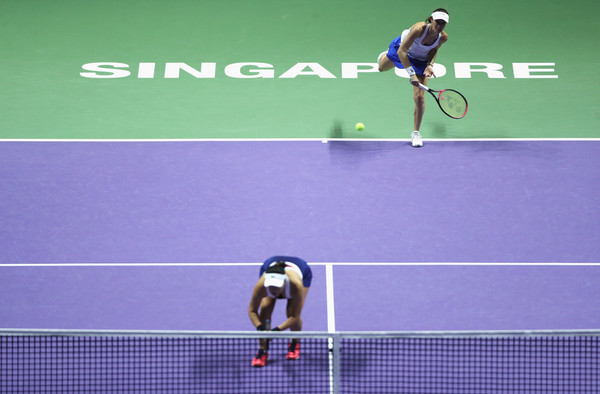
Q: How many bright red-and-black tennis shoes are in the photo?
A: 2